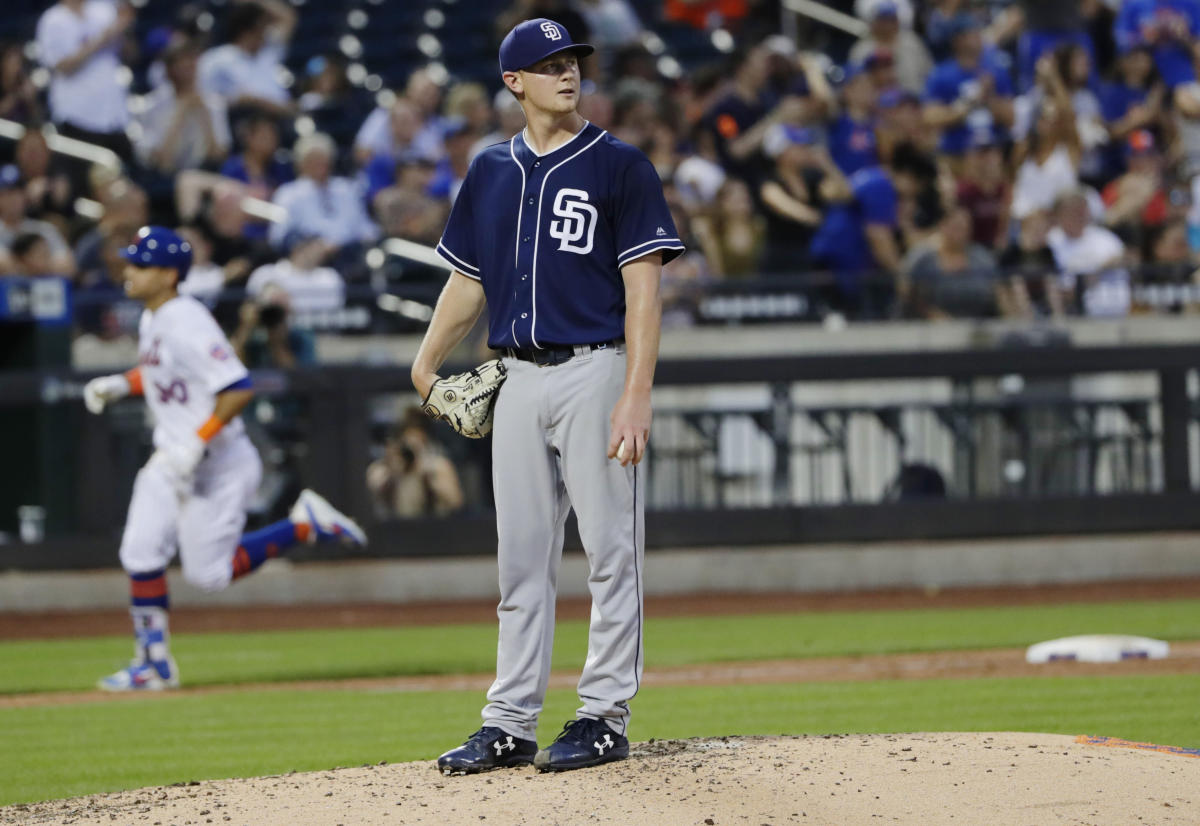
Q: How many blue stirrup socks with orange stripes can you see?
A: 2